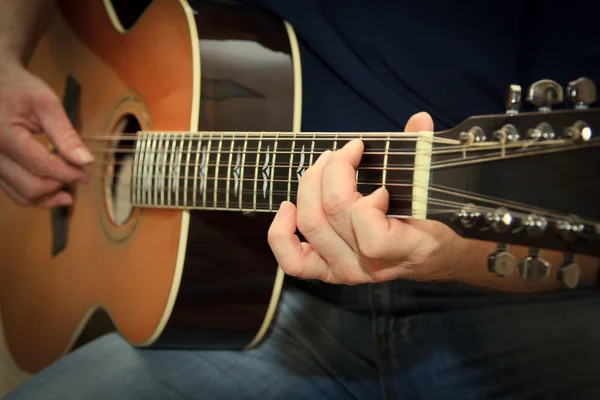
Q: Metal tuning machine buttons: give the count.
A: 6